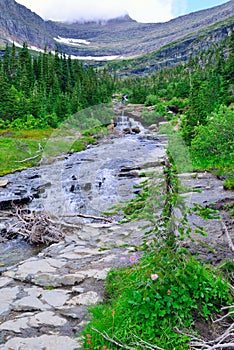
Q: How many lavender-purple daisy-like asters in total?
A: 3